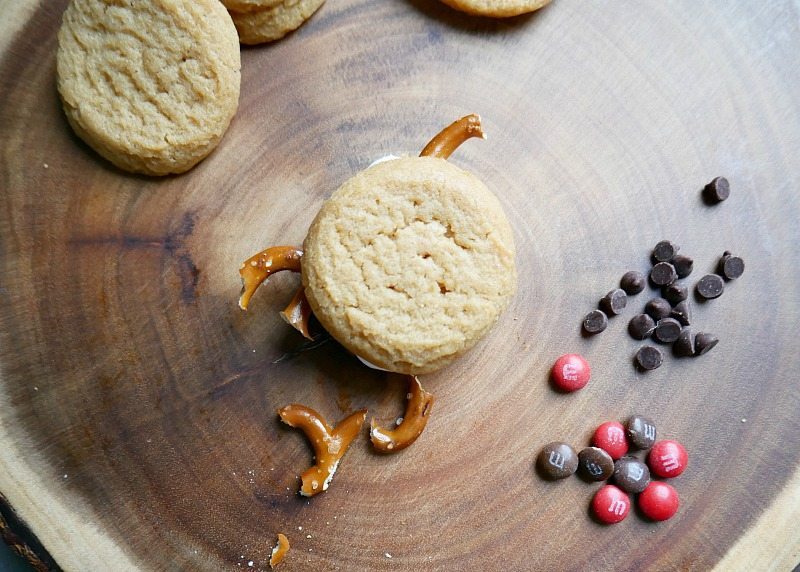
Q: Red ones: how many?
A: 5